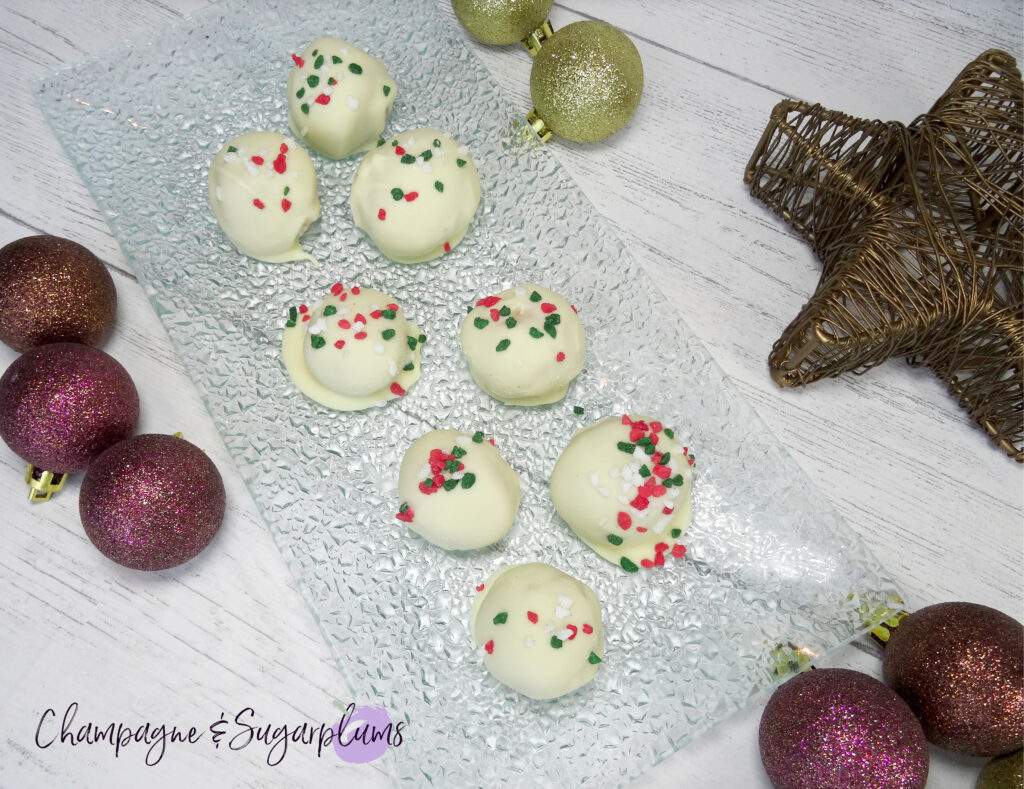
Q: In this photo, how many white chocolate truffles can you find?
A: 8